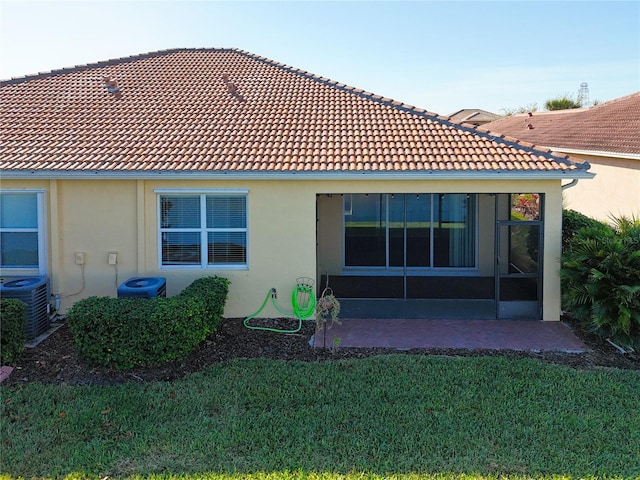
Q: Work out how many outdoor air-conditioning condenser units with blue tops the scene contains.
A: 2